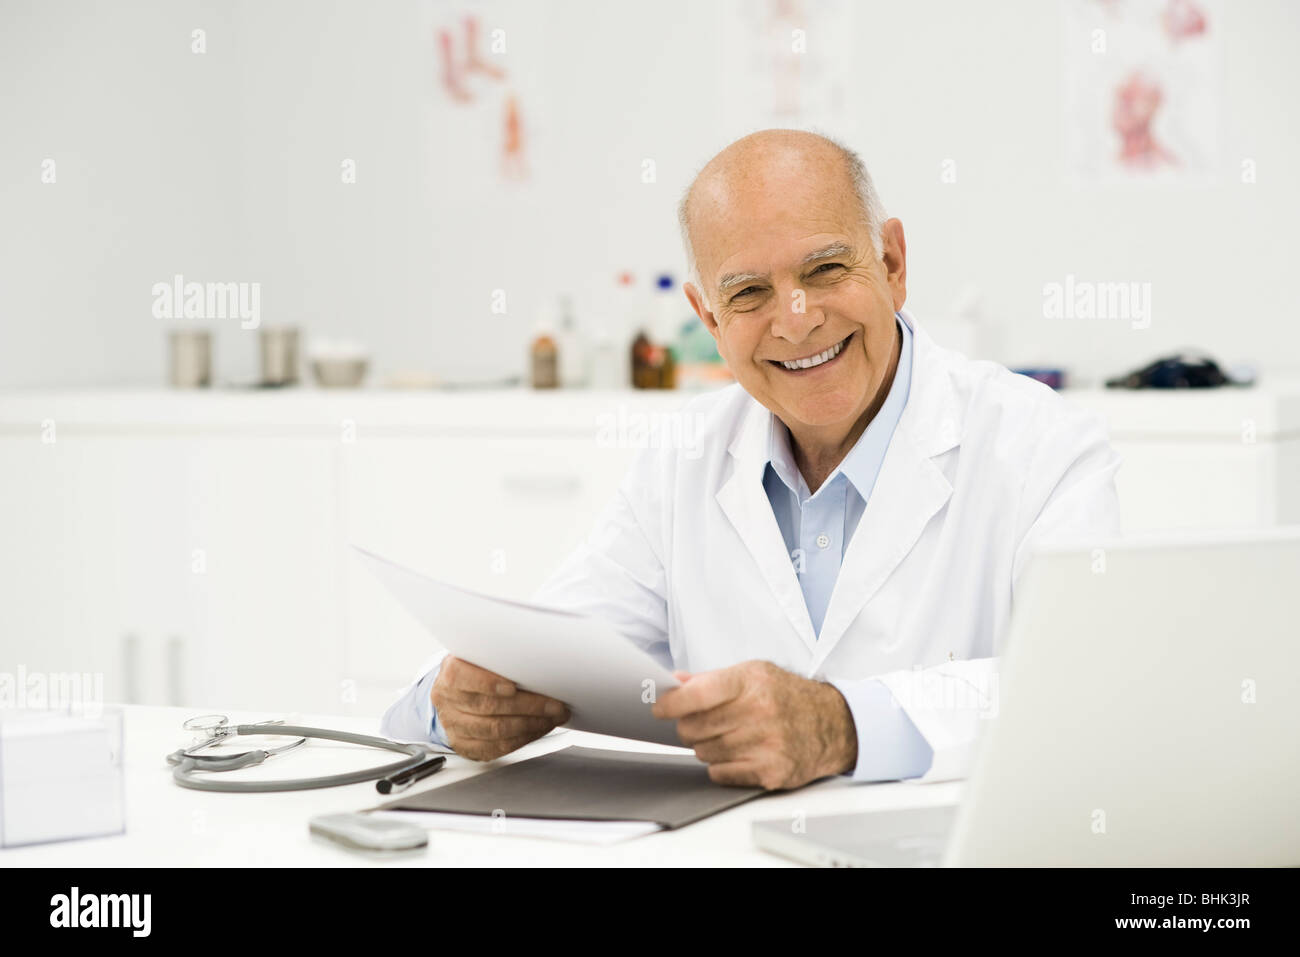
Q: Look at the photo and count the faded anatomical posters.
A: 3